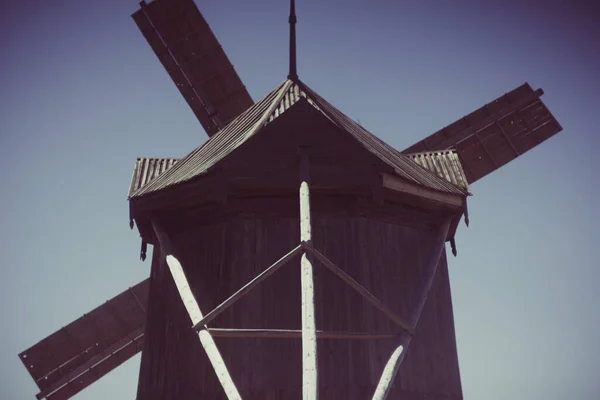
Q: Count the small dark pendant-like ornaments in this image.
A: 4